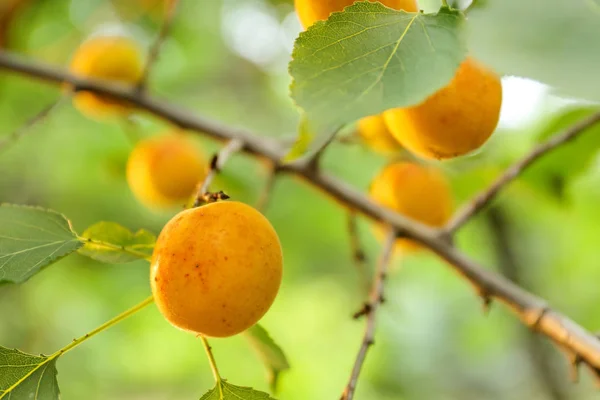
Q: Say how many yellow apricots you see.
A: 7